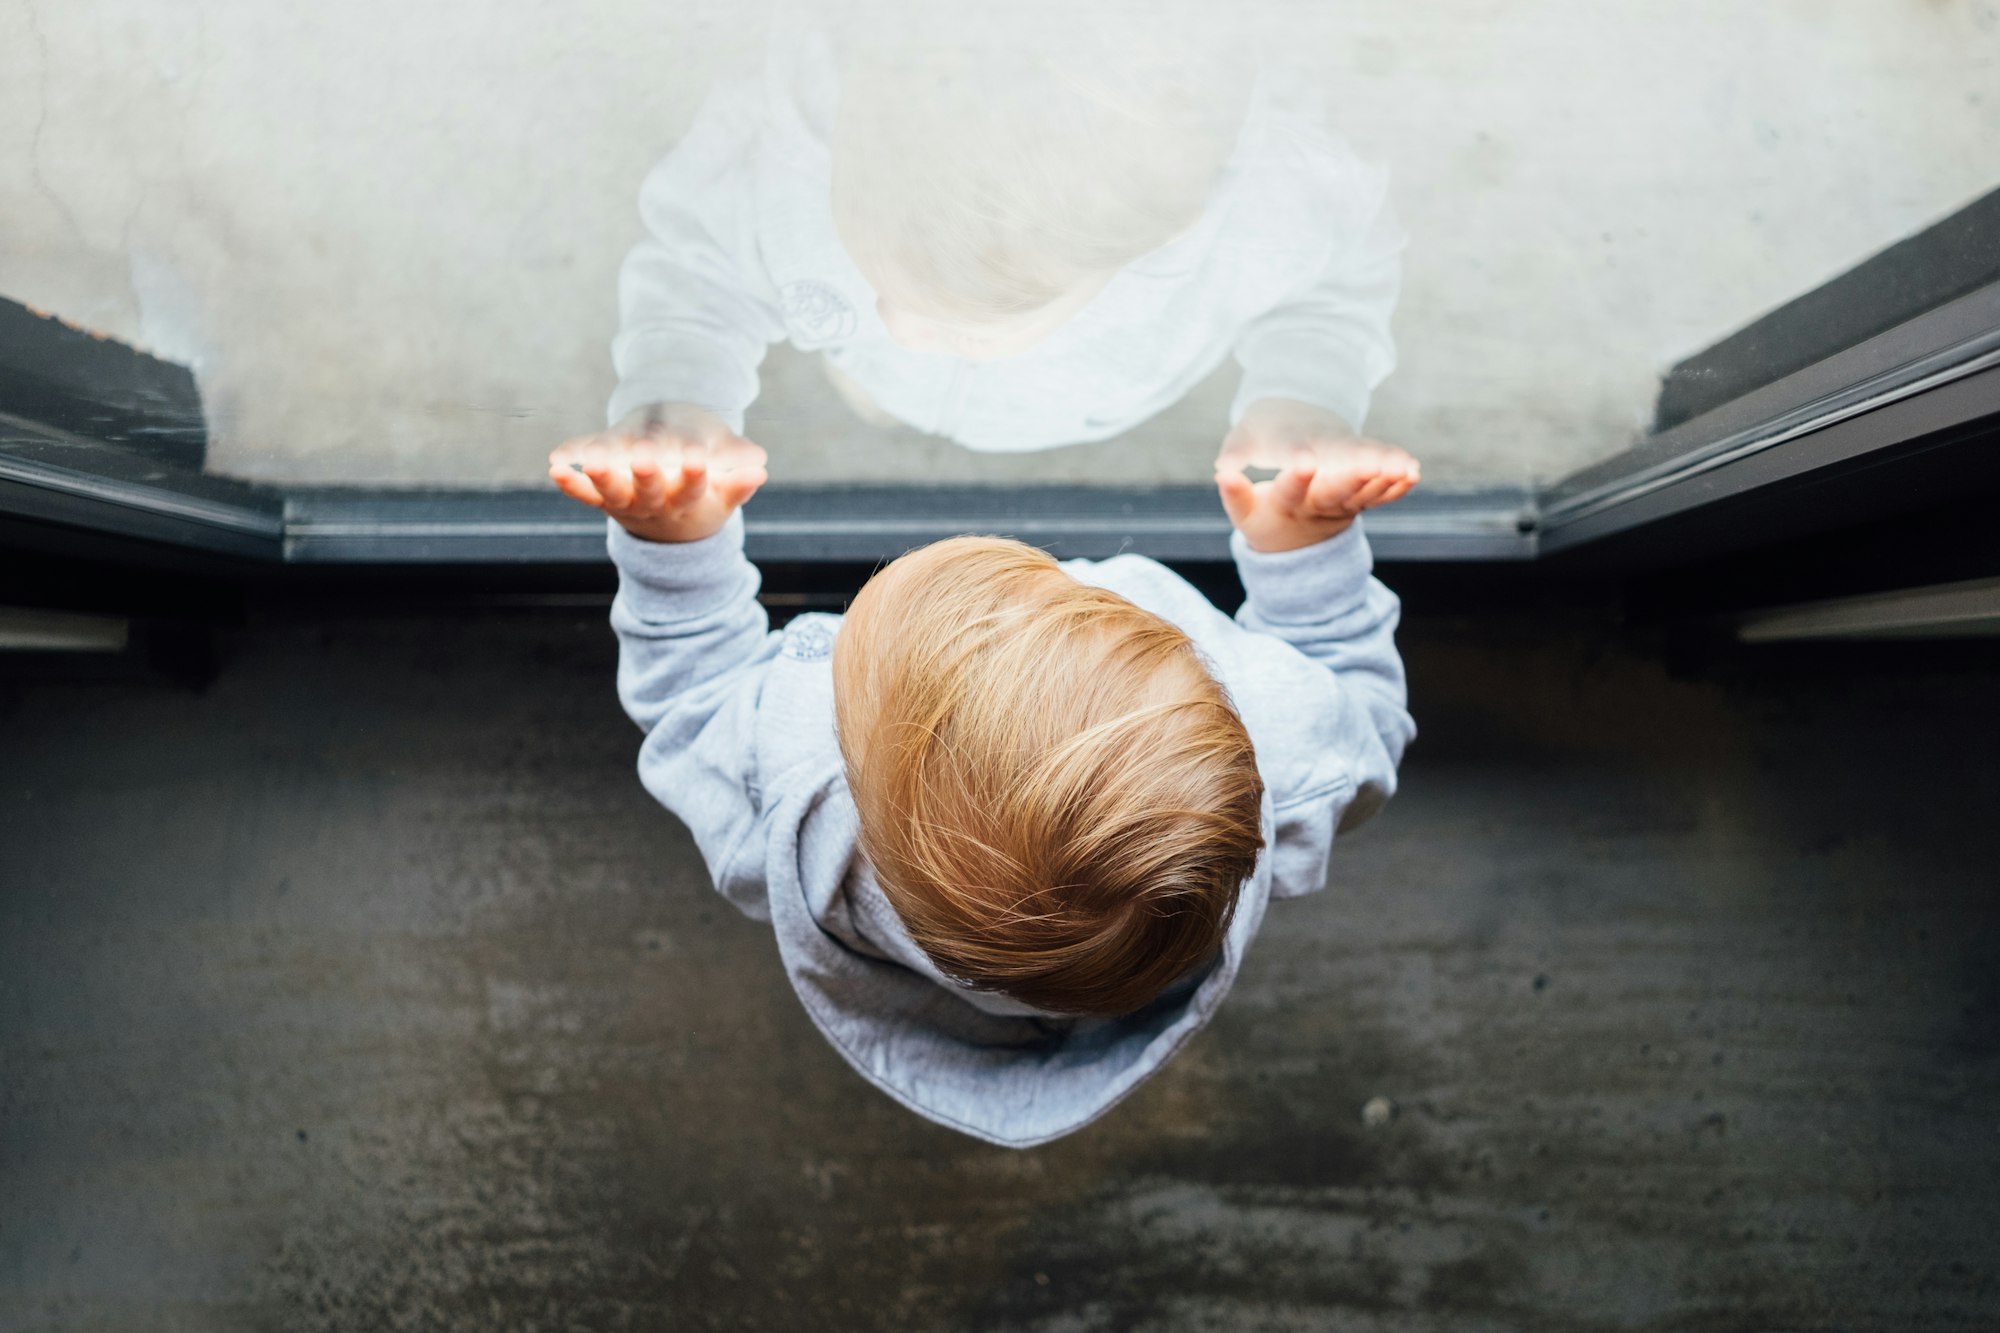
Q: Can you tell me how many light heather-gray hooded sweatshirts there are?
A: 1